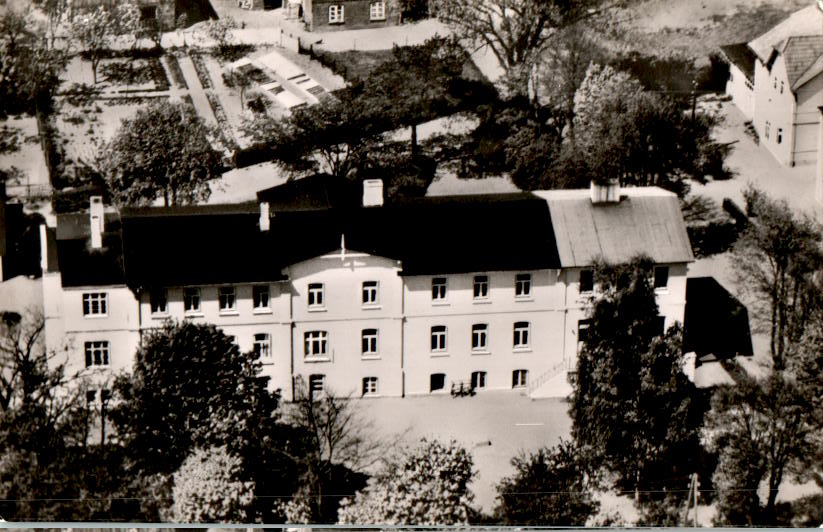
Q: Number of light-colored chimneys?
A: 4